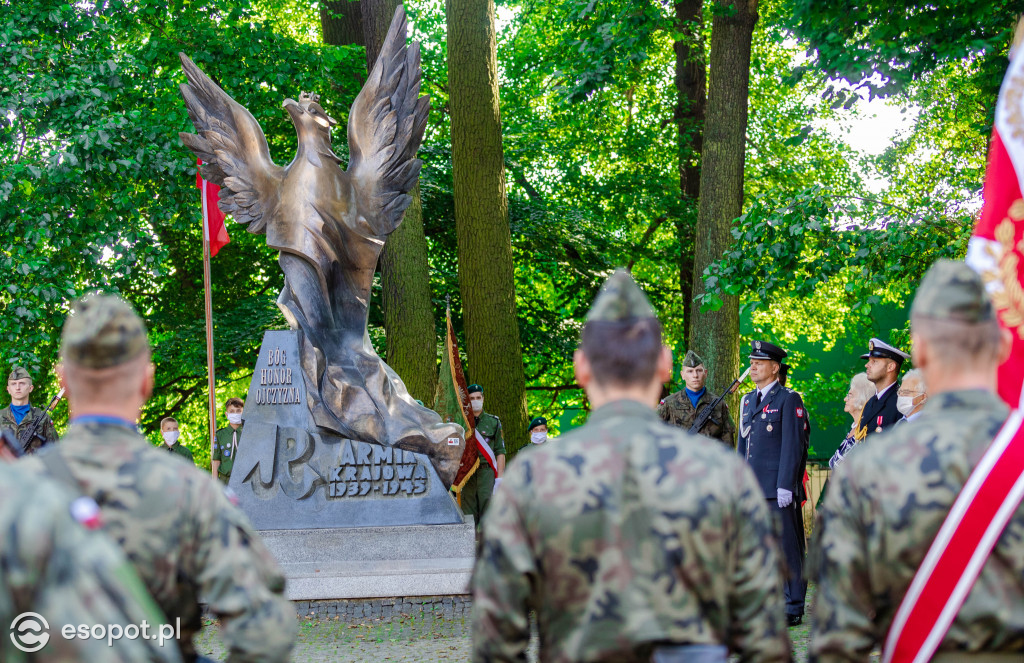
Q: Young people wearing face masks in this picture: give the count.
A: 4